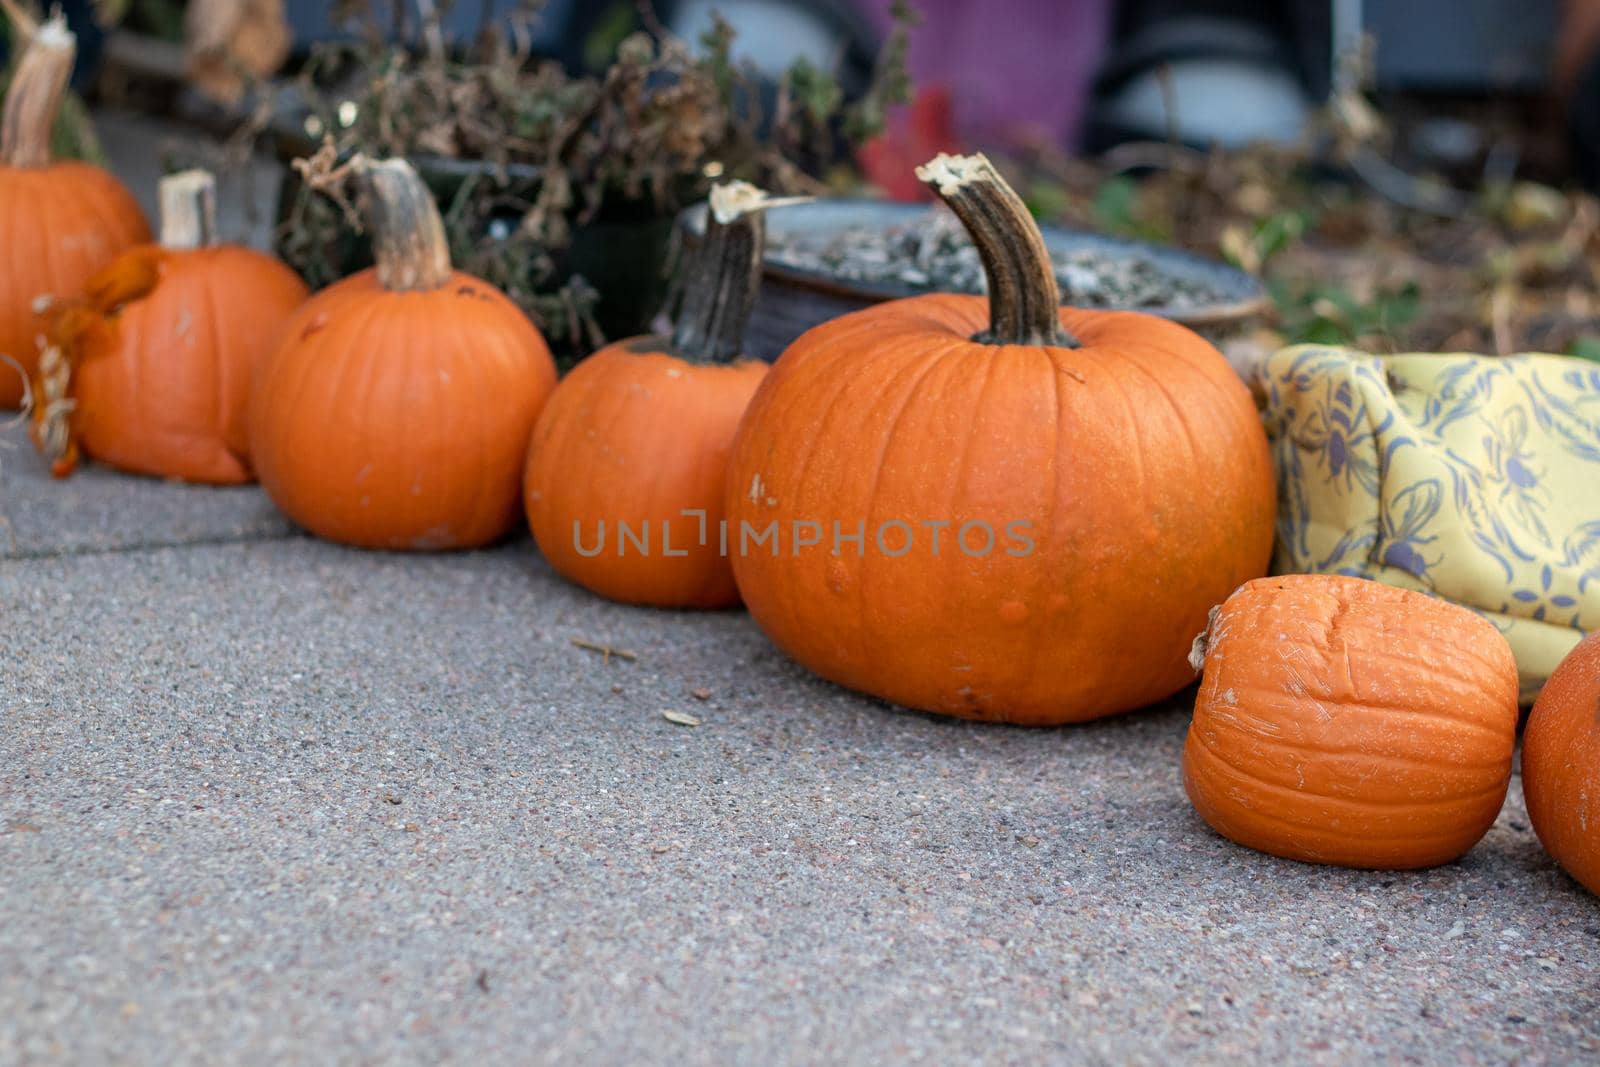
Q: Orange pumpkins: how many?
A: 7